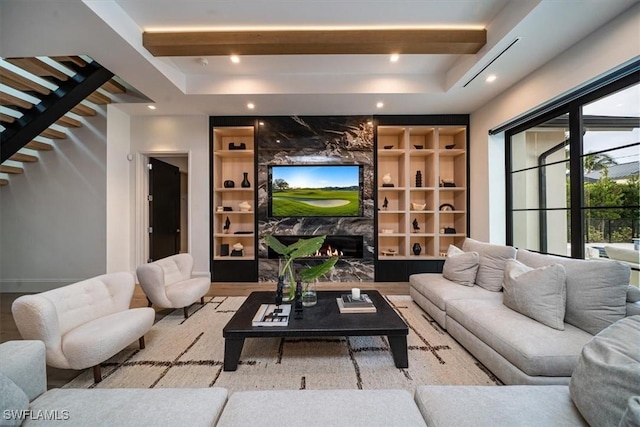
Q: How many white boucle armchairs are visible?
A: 2